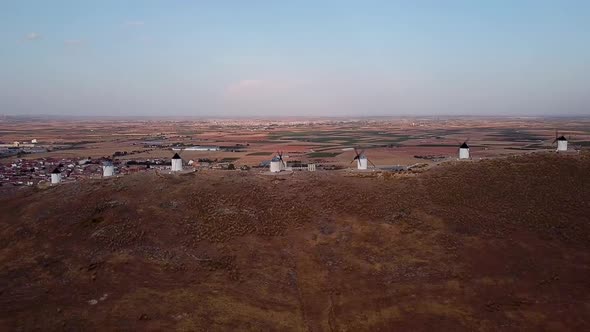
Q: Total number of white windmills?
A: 7